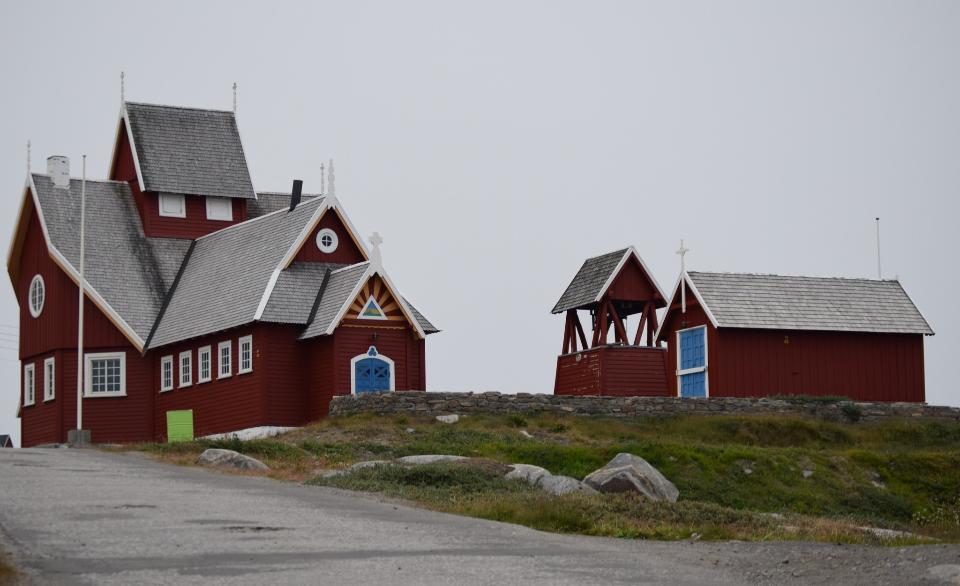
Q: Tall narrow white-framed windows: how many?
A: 7